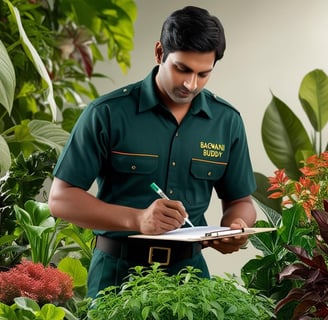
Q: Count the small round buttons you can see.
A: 7